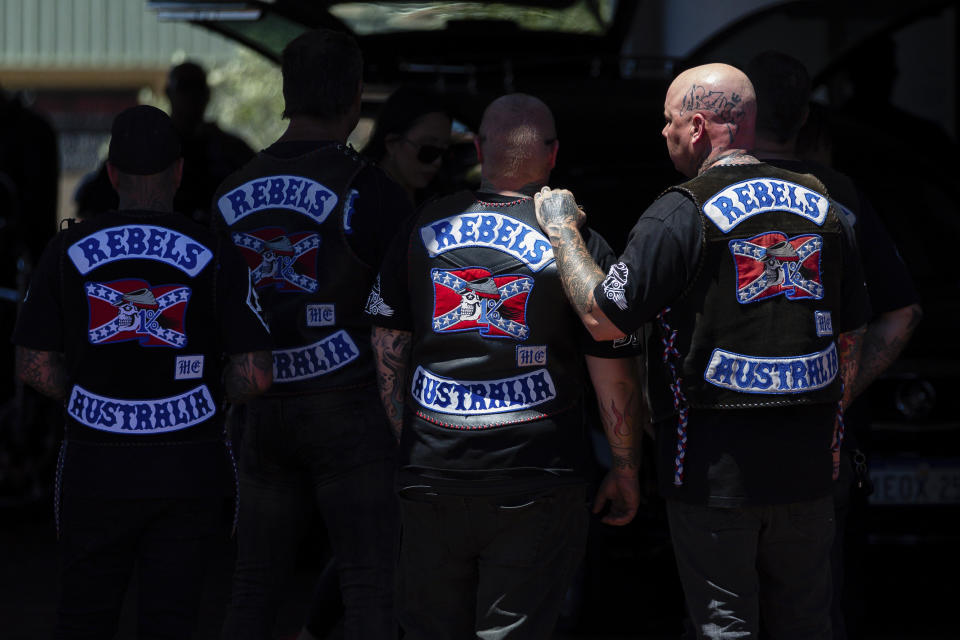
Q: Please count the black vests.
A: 4